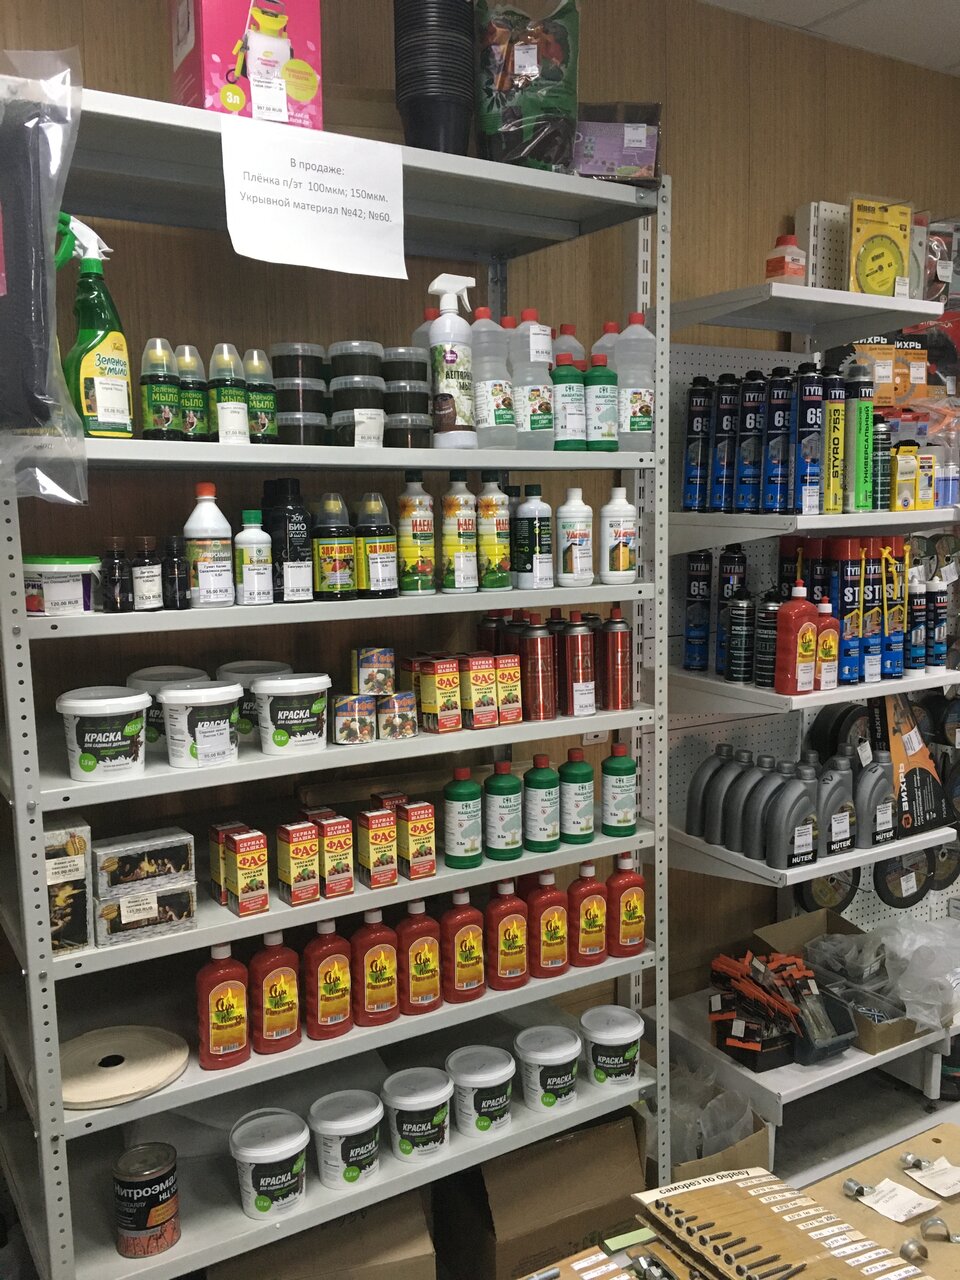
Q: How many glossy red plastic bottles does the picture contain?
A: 12